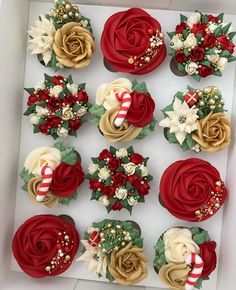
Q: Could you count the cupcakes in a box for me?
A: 12